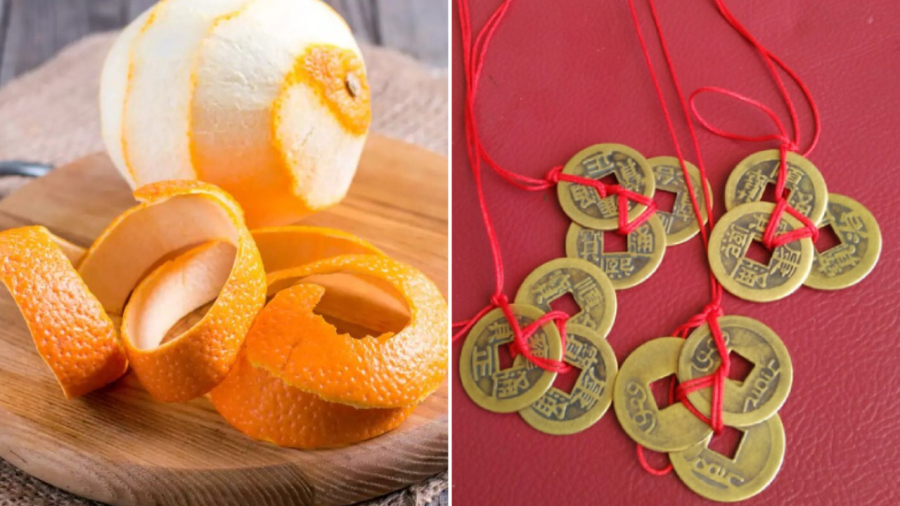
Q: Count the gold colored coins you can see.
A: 12